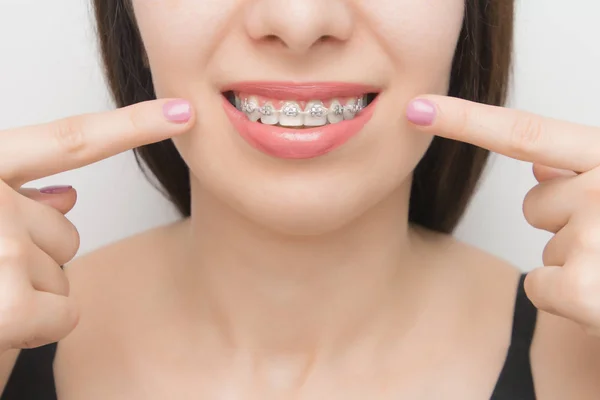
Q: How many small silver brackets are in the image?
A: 6